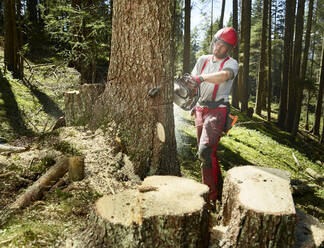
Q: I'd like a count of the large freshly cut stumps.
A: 2